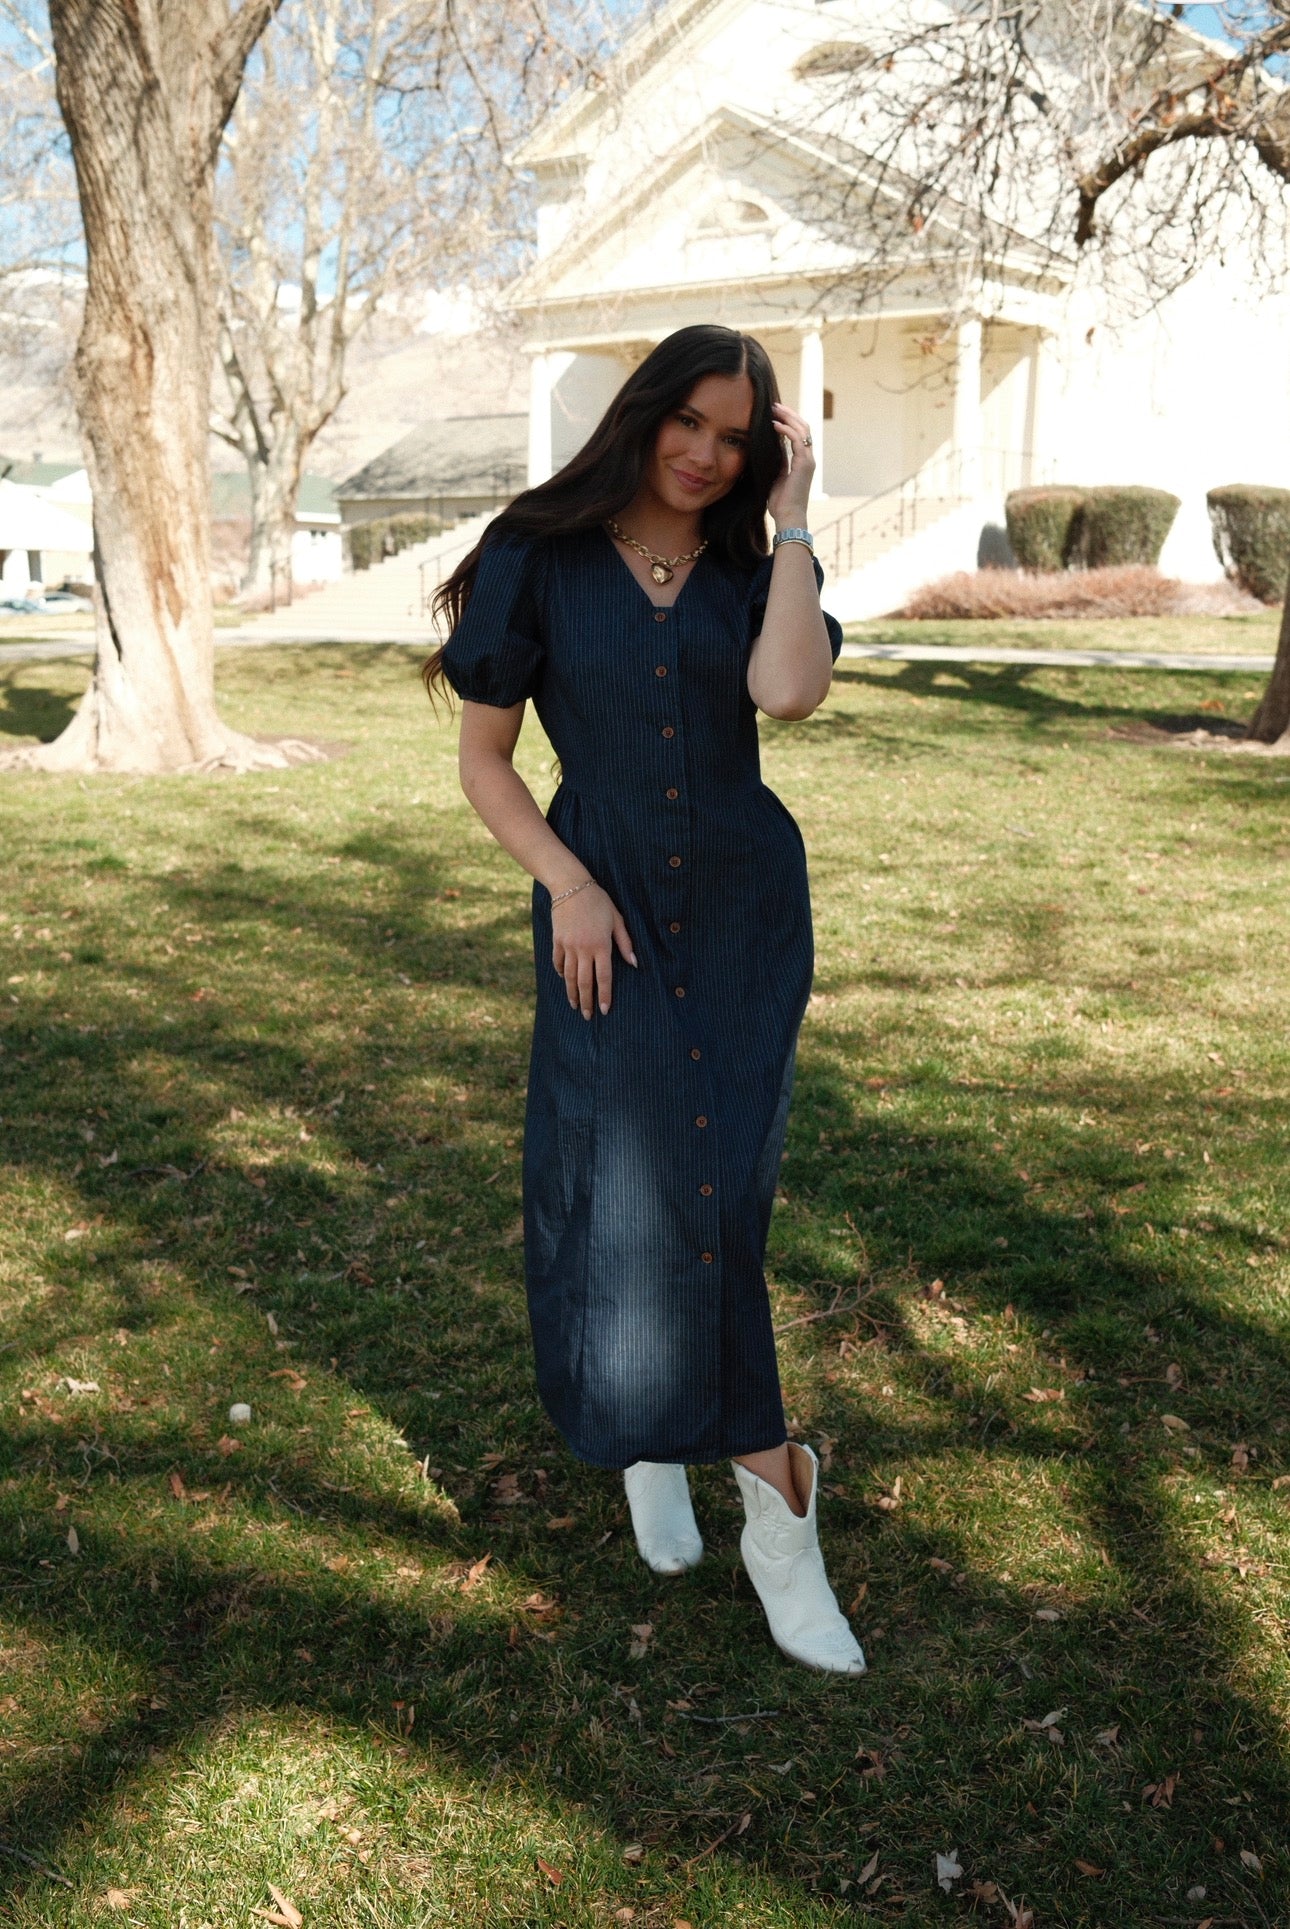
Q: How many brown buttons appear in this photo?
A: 11